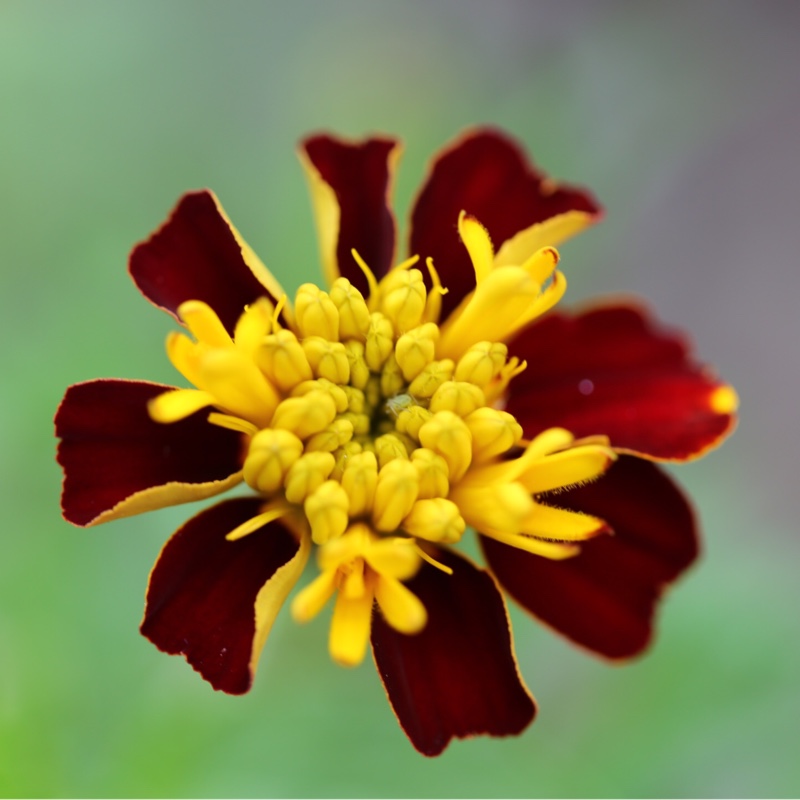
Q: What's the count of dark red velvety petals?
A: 8